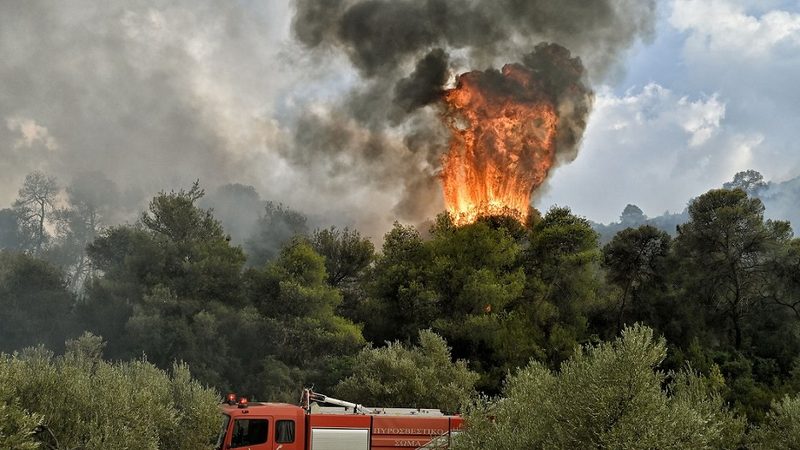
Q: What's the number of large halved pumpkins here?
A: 0